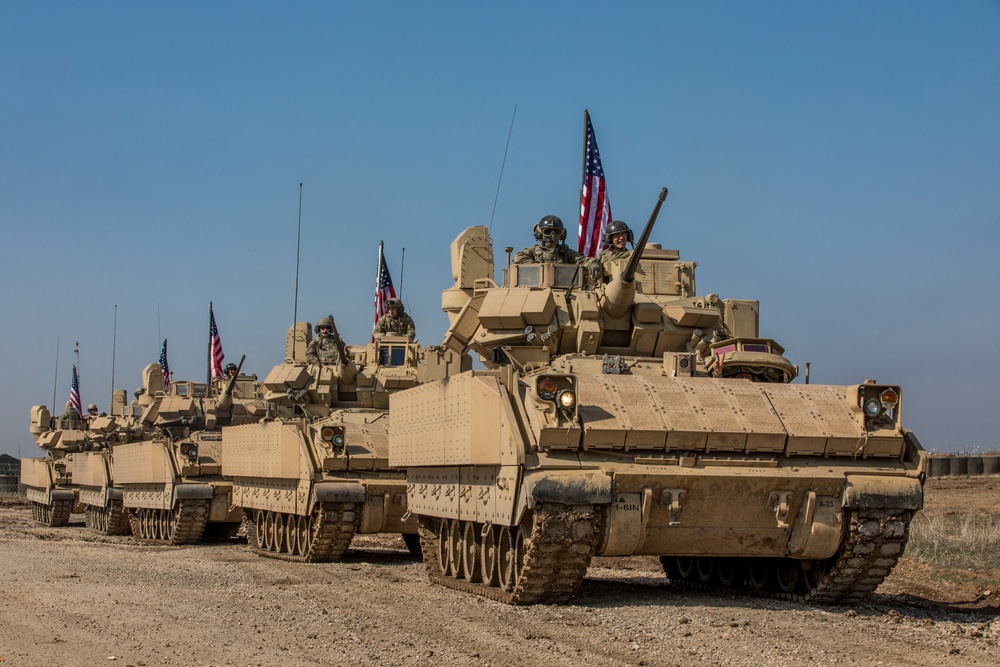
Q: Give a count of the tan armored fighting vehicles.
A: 5